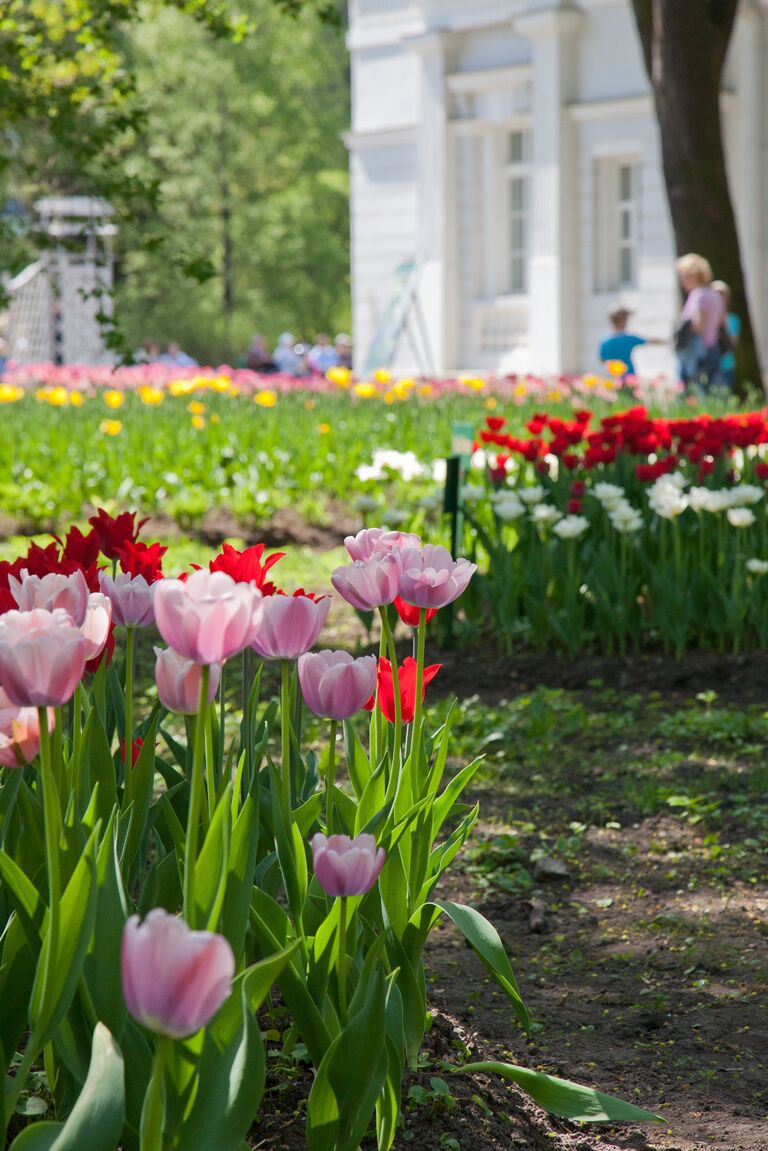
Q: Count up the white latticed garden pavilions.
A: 1